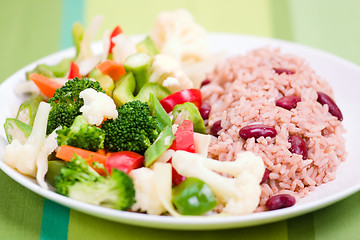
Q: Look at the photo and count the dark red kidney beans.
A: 10